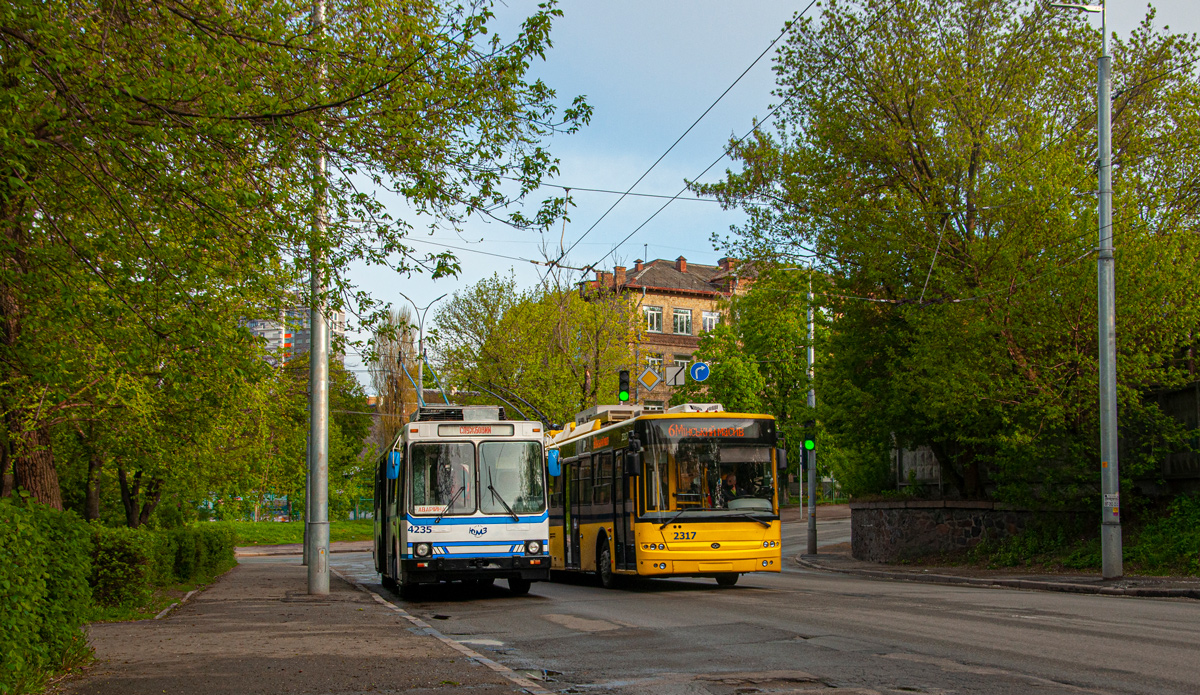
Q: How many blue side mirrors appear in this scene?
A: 2